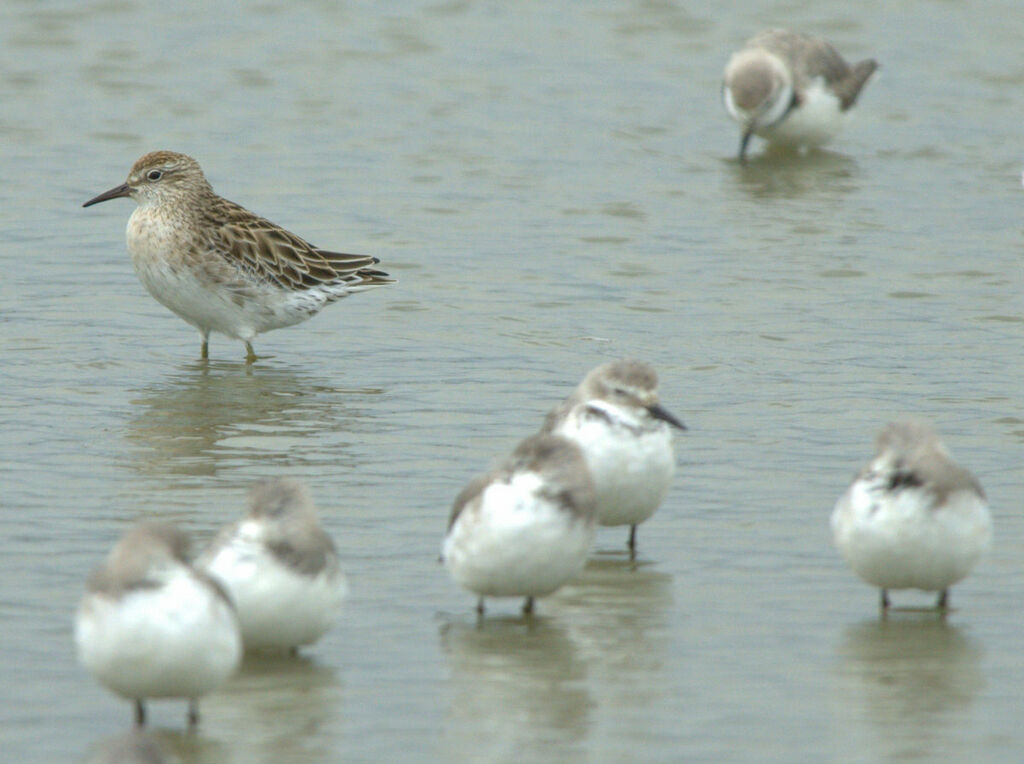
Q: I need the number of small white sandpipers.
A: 6